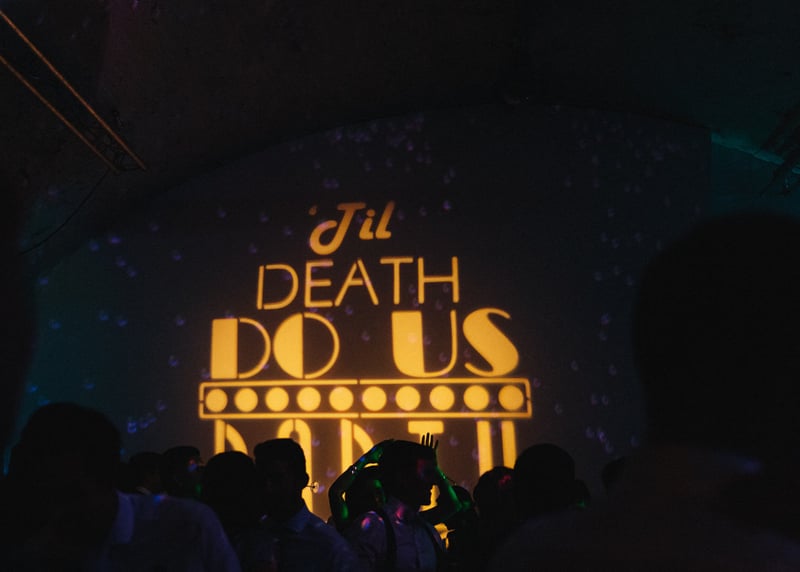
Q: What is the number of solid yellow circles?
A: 10